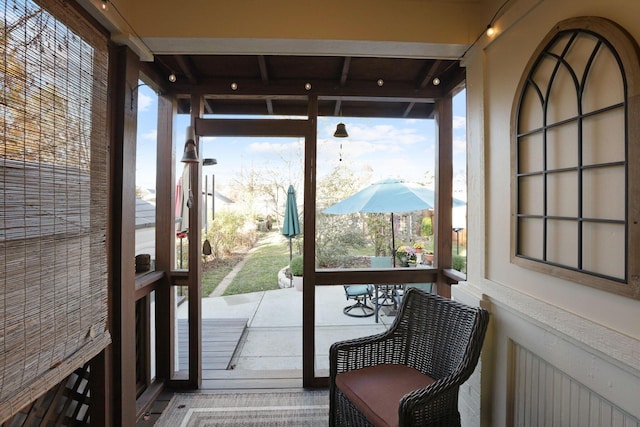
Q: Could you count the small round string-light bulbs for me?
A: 7